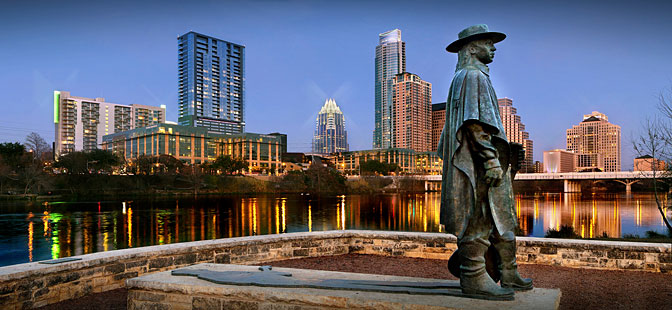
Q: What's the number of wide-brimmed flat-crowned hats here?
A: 1